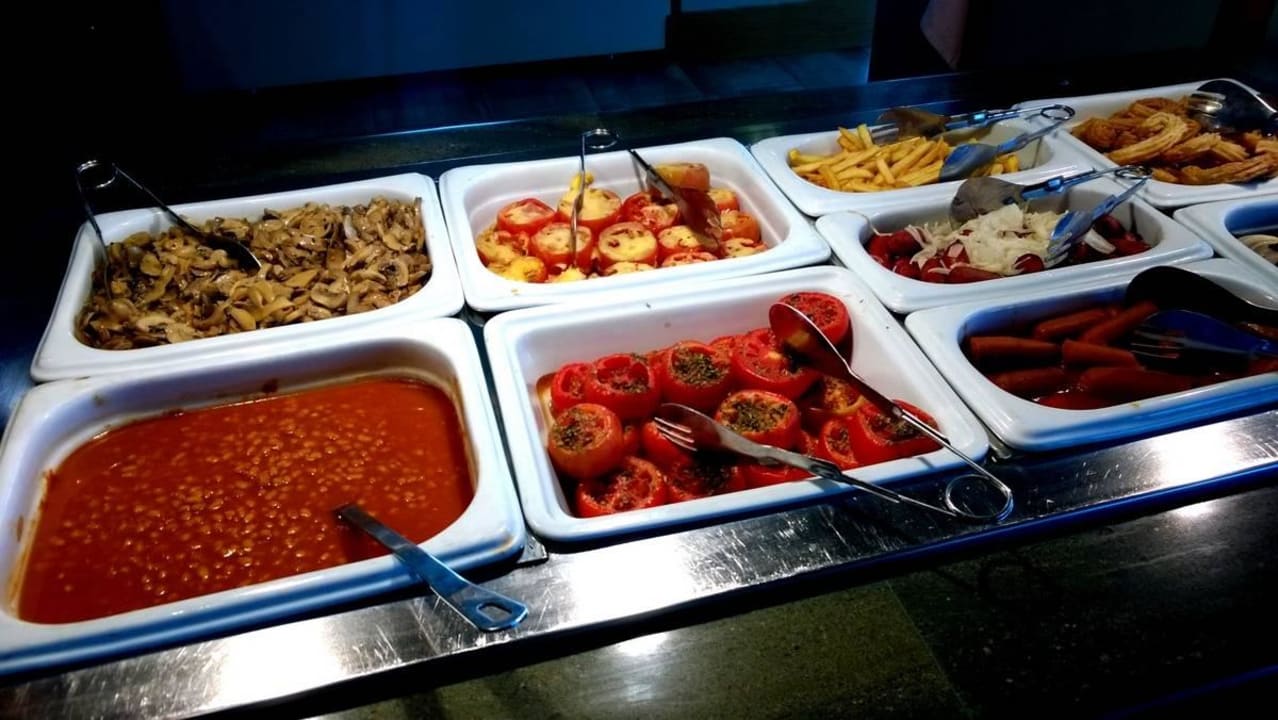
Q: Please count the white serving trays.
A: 9